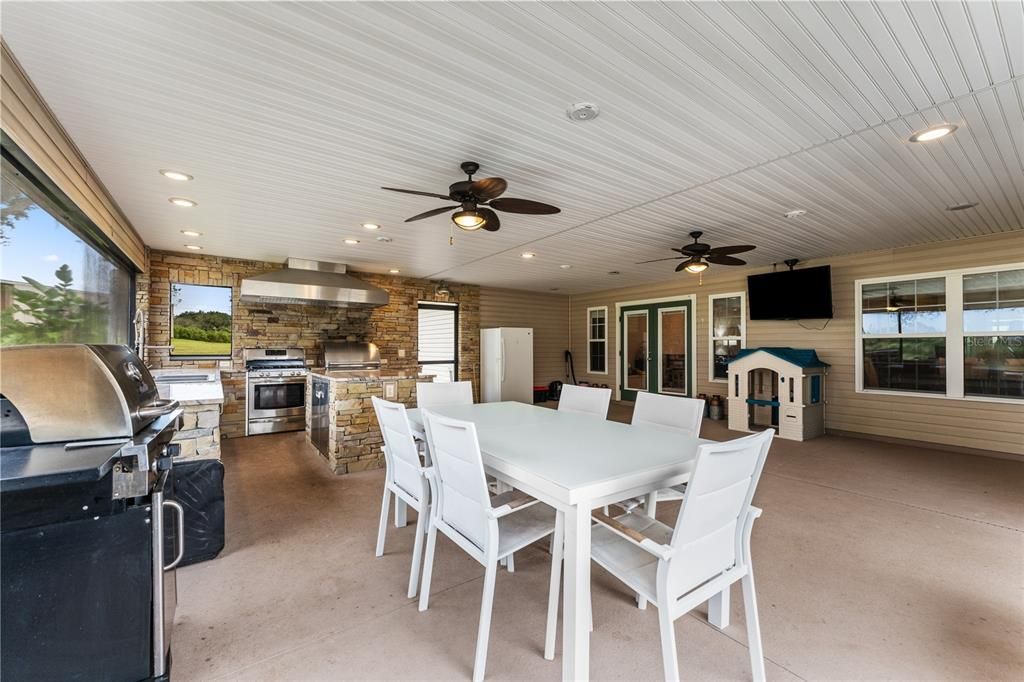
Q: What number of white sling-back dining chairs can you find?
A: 6